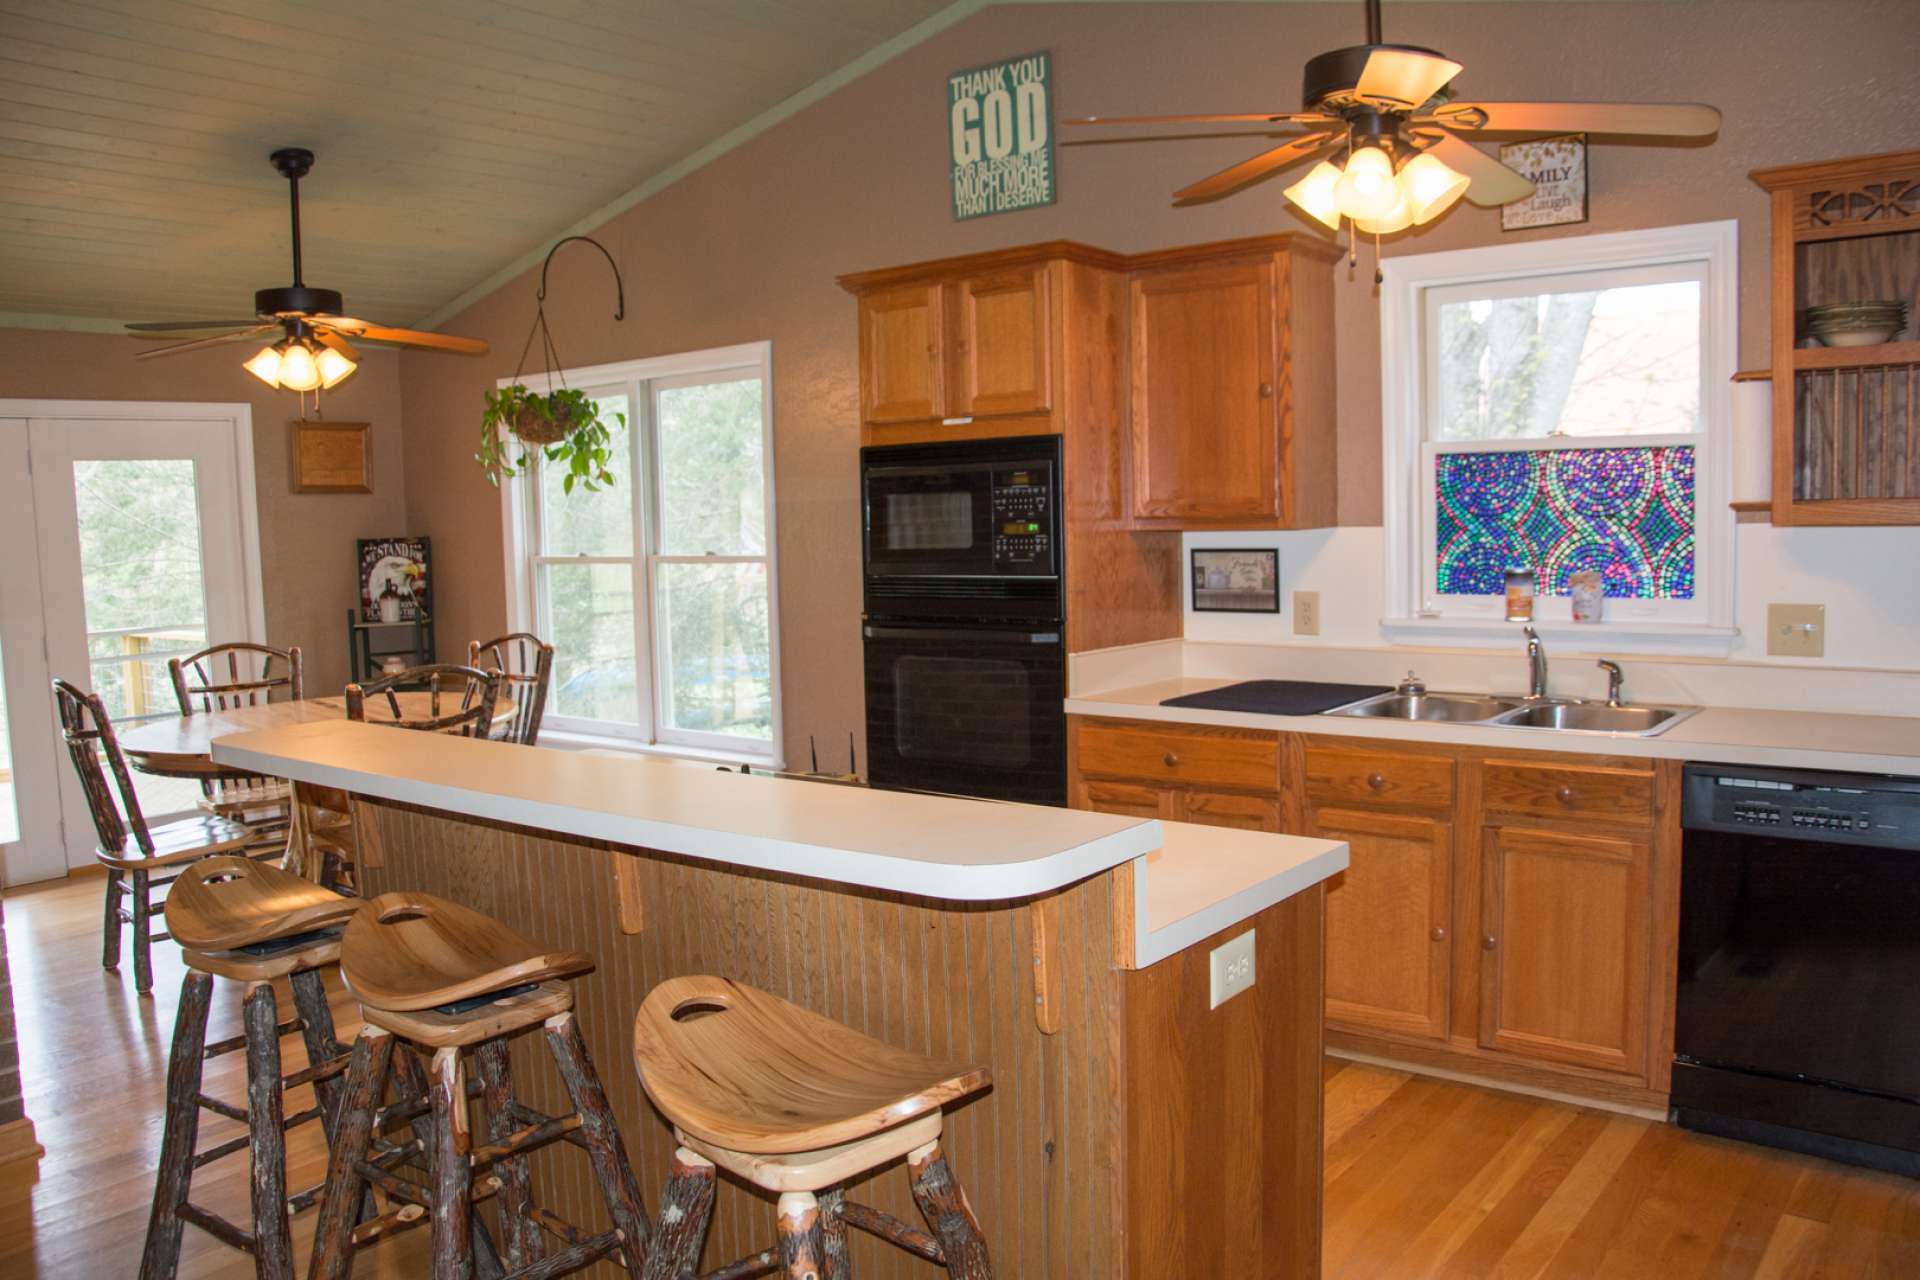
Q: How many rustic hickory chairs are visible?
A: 4